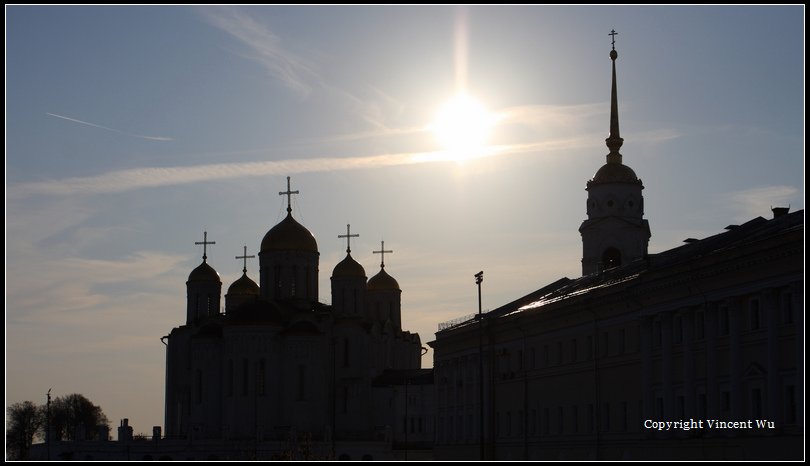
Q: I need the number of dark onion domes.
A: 5